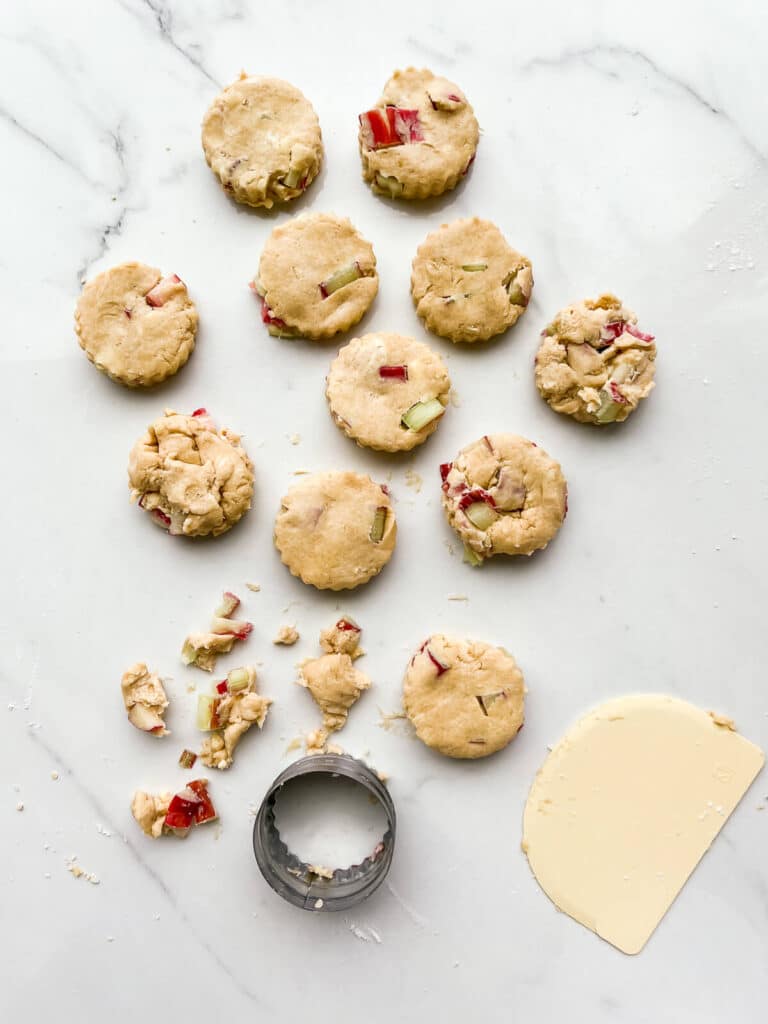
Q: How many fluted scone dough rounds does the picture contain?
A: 11